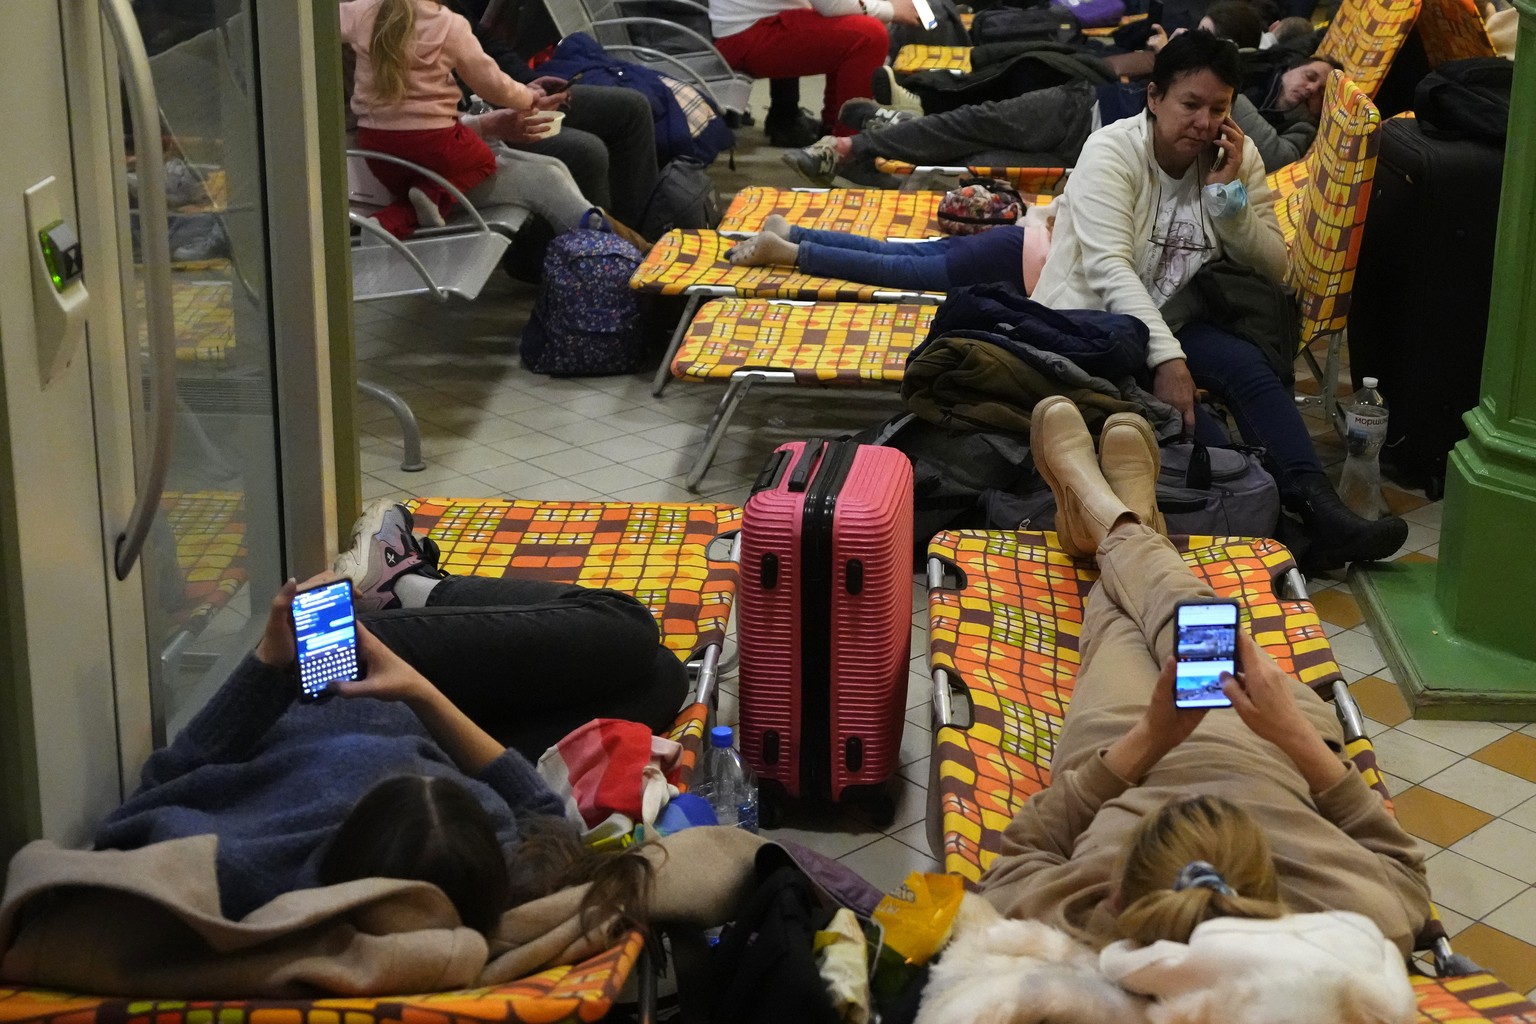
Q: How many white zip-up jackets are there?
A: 1